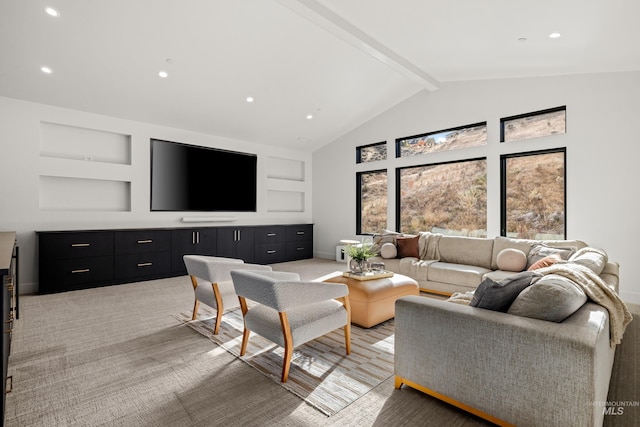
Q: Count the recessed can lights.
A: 6